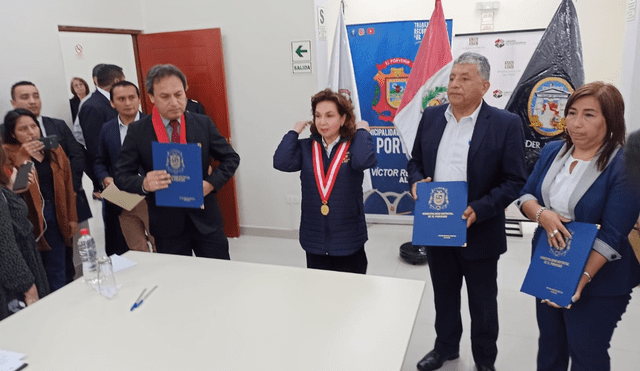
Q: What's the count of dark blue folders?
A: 3